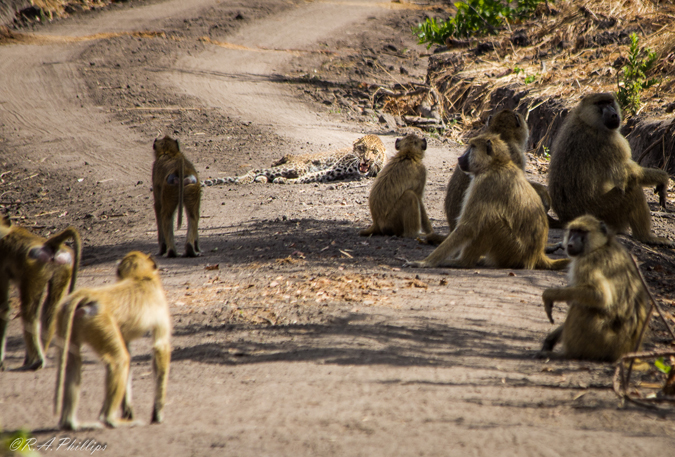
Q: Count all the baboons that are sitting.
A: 5